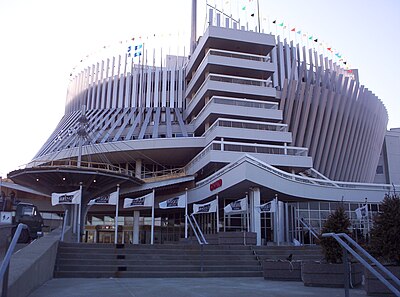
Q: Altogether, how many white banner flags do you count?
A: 8